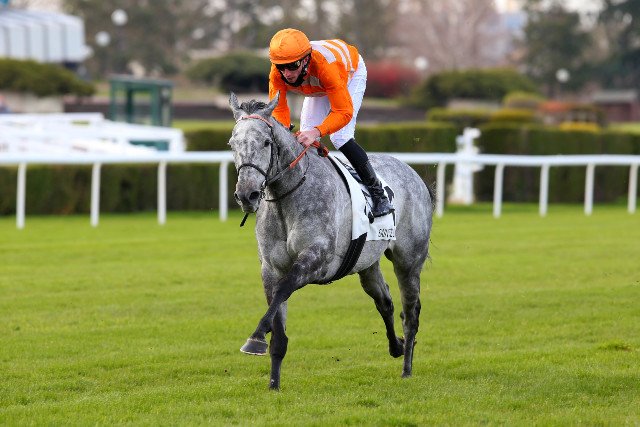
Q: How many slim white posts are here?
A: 9